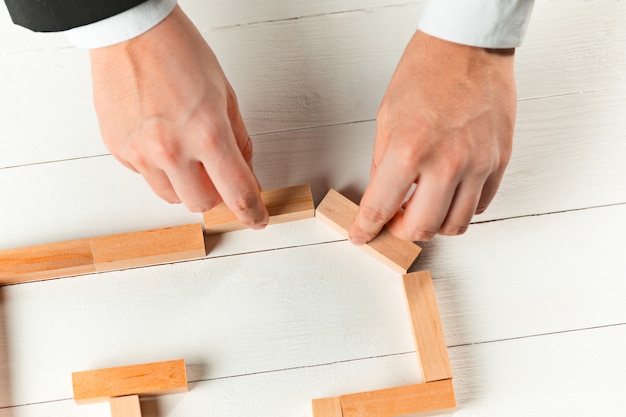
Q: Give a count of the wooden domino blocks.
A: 9